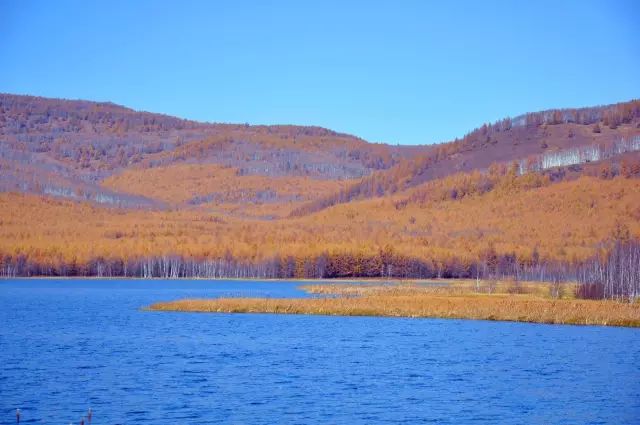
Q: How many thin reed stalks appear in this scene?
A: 3